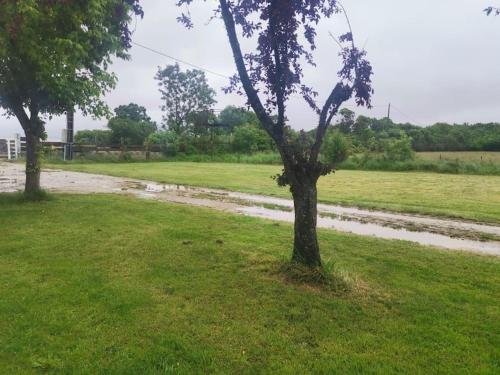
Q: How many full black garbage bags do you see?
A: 0